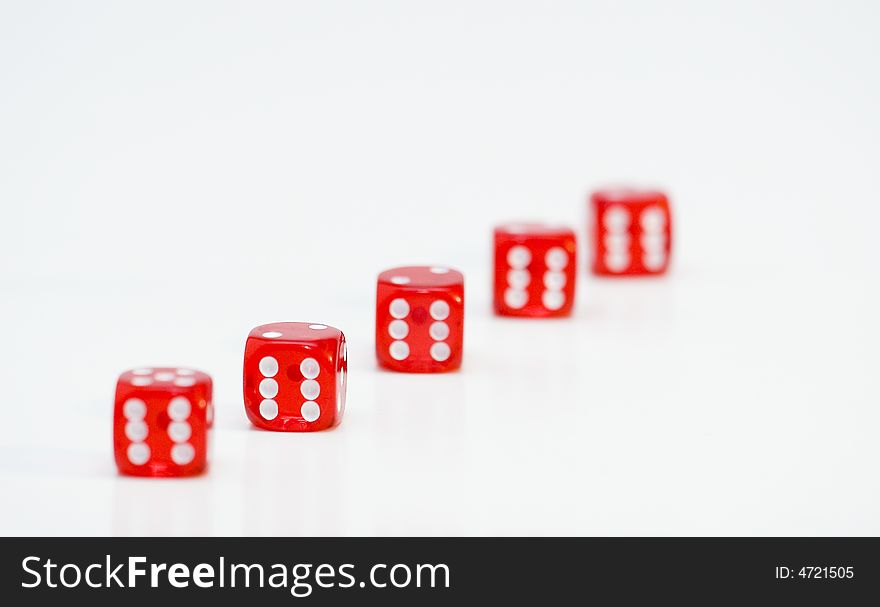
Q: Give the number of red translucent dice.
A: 5